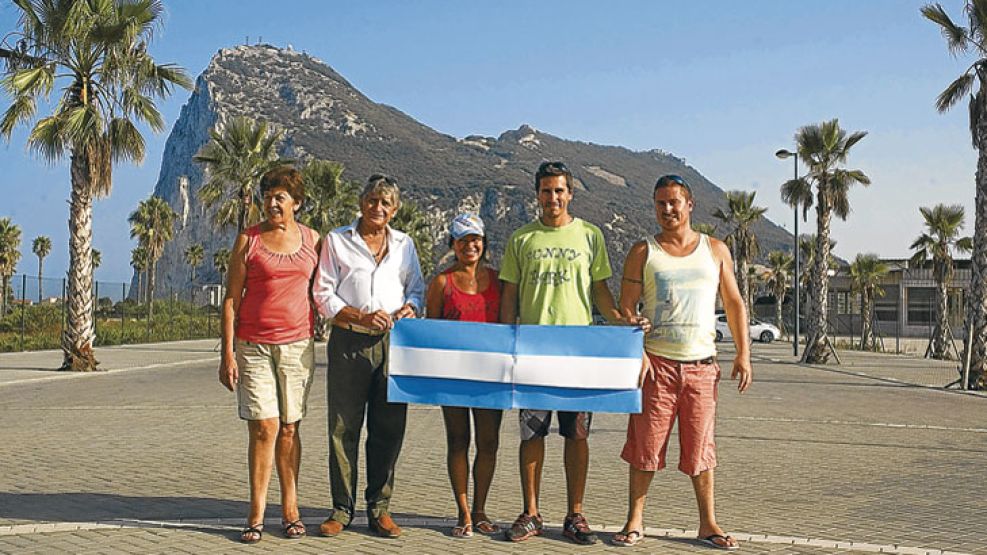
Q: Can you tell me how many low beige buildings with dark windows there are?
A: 1